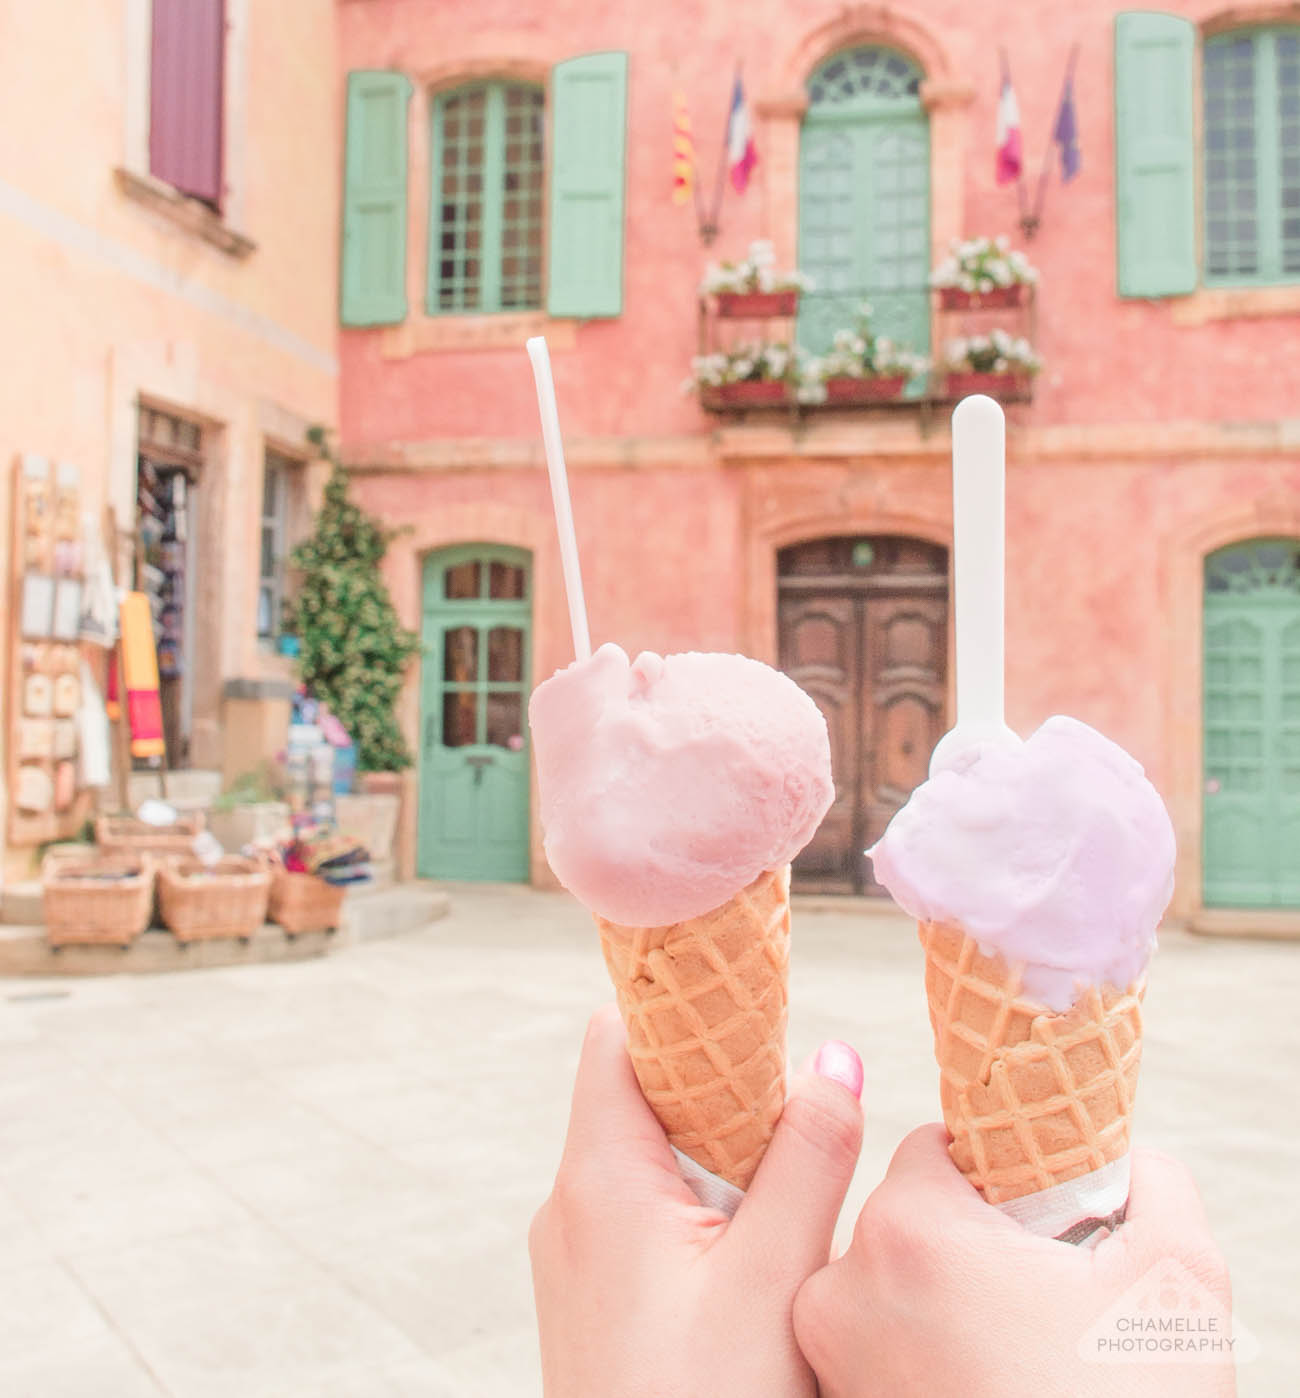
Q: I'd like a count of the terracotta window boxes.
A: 5